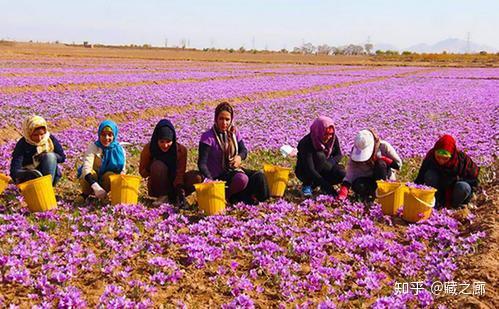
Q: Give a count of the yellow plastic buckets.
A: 7